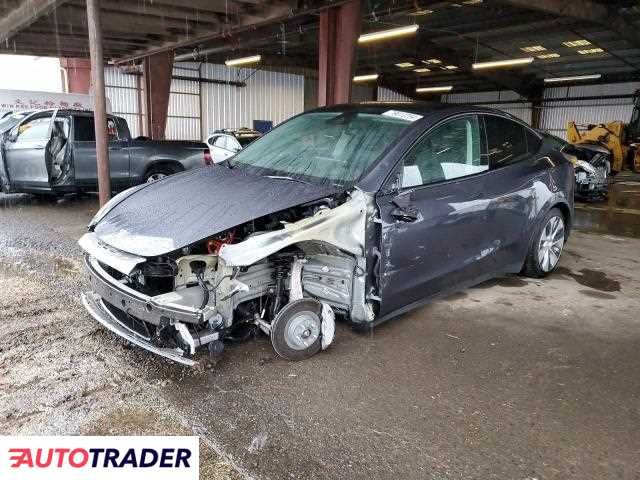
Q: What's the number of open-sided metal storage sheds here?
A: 1